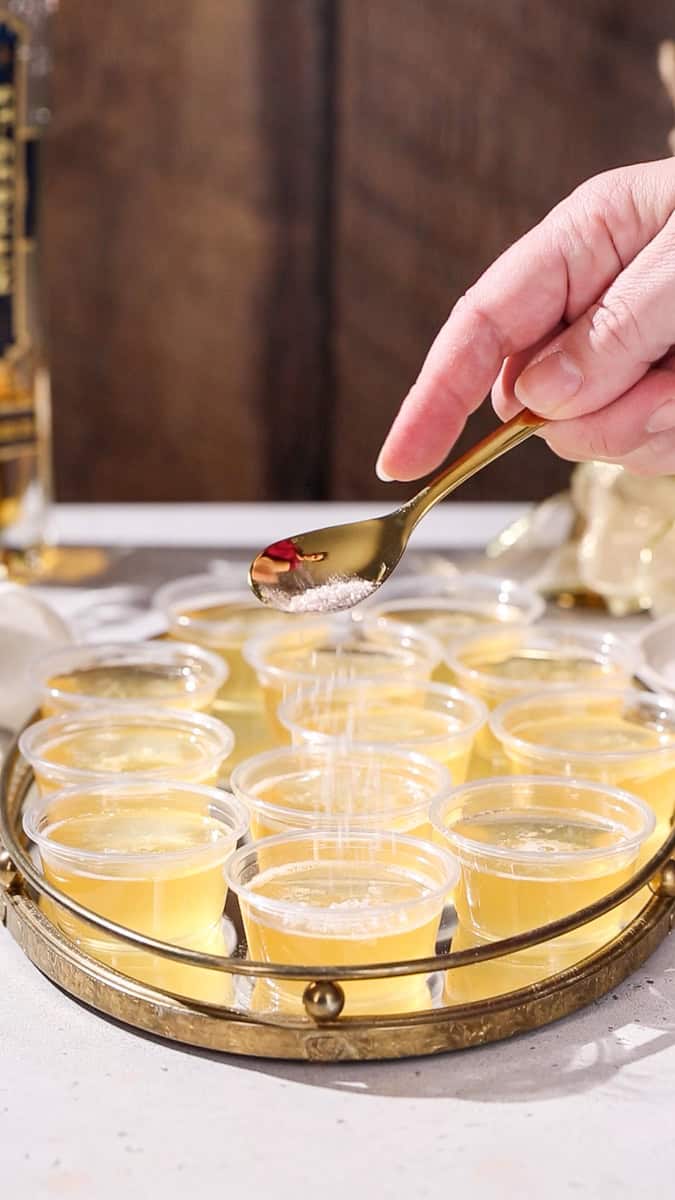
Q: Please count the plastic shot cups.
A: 12